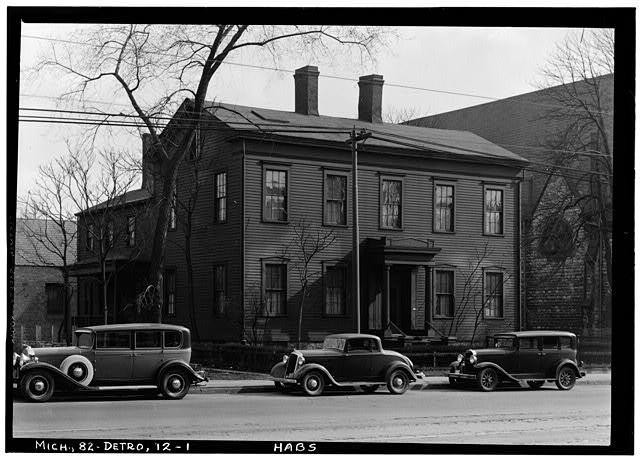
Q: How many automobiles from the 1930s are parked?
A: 3